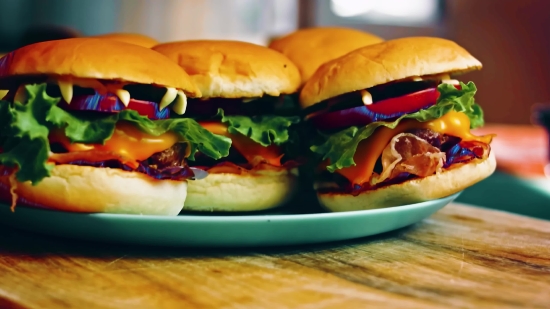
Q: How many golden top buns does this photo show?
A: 5